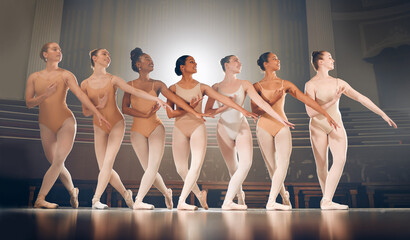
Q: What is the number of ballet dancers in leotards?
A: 7